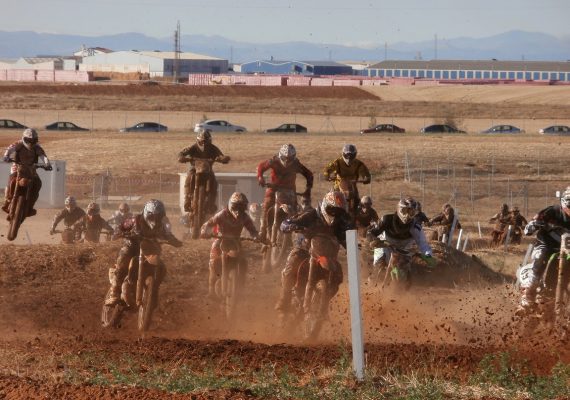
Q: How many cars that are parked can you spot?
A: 9